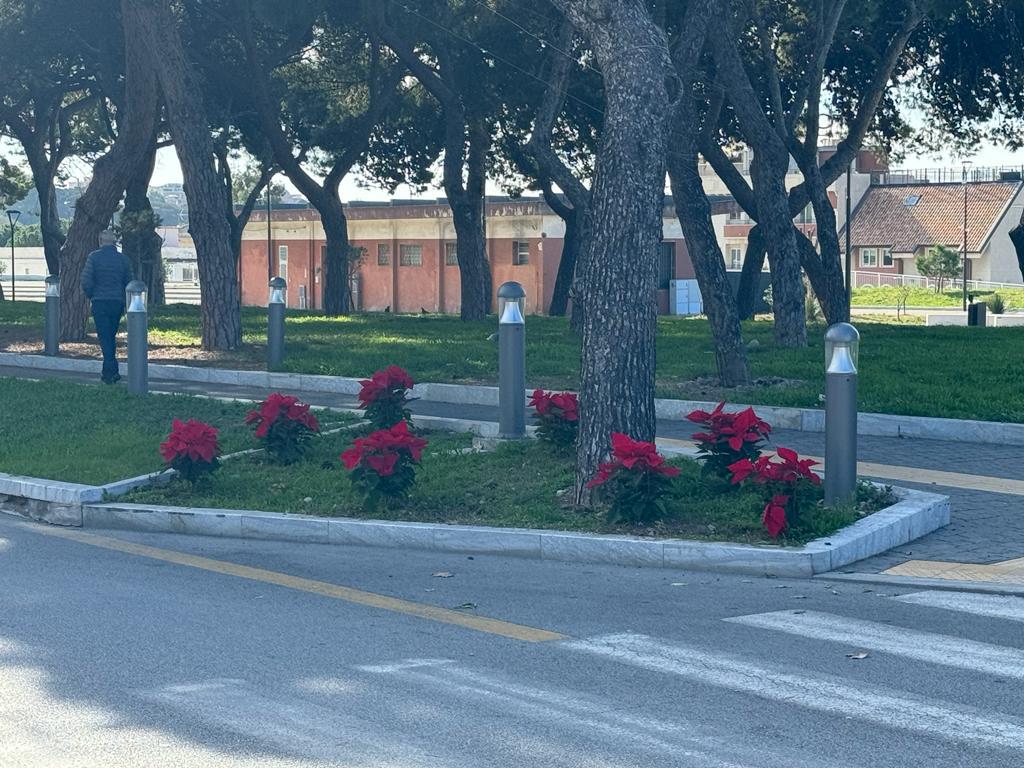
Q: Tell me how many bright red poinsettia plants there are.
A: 8